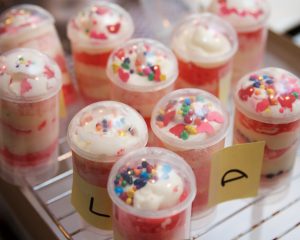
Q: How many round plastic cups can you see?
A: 10